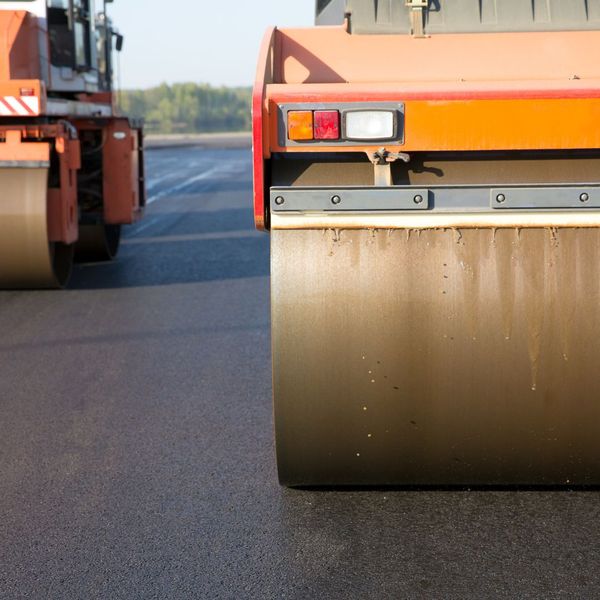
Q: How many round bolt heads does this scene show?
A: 5